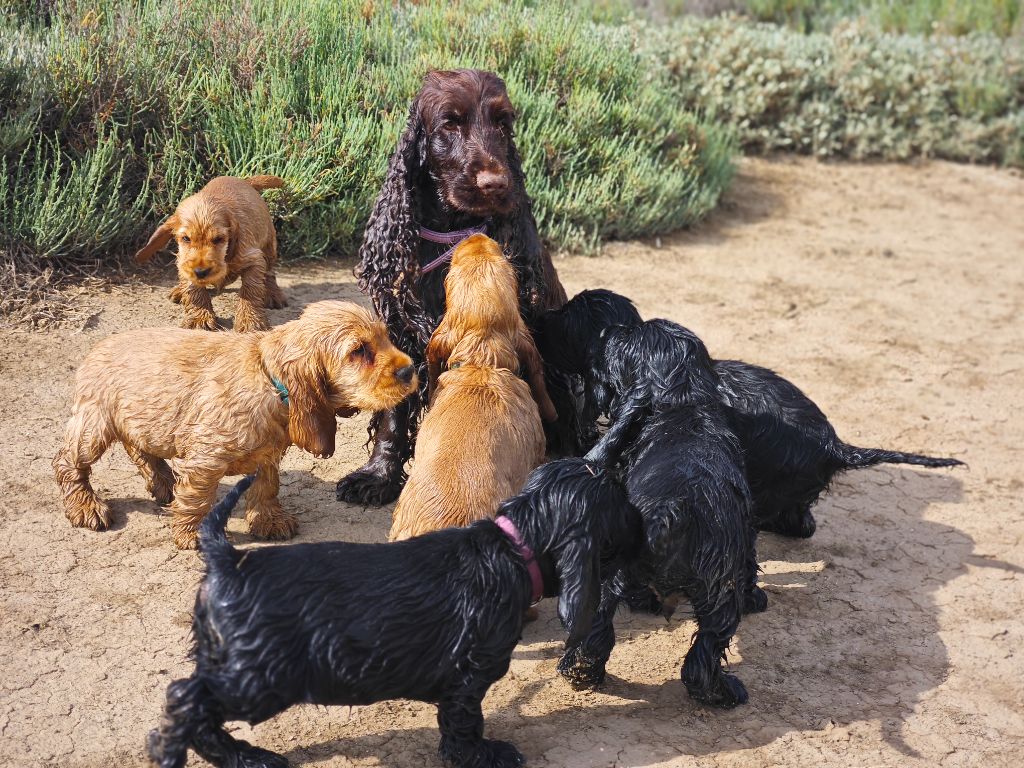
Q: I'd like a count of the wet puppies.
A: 6